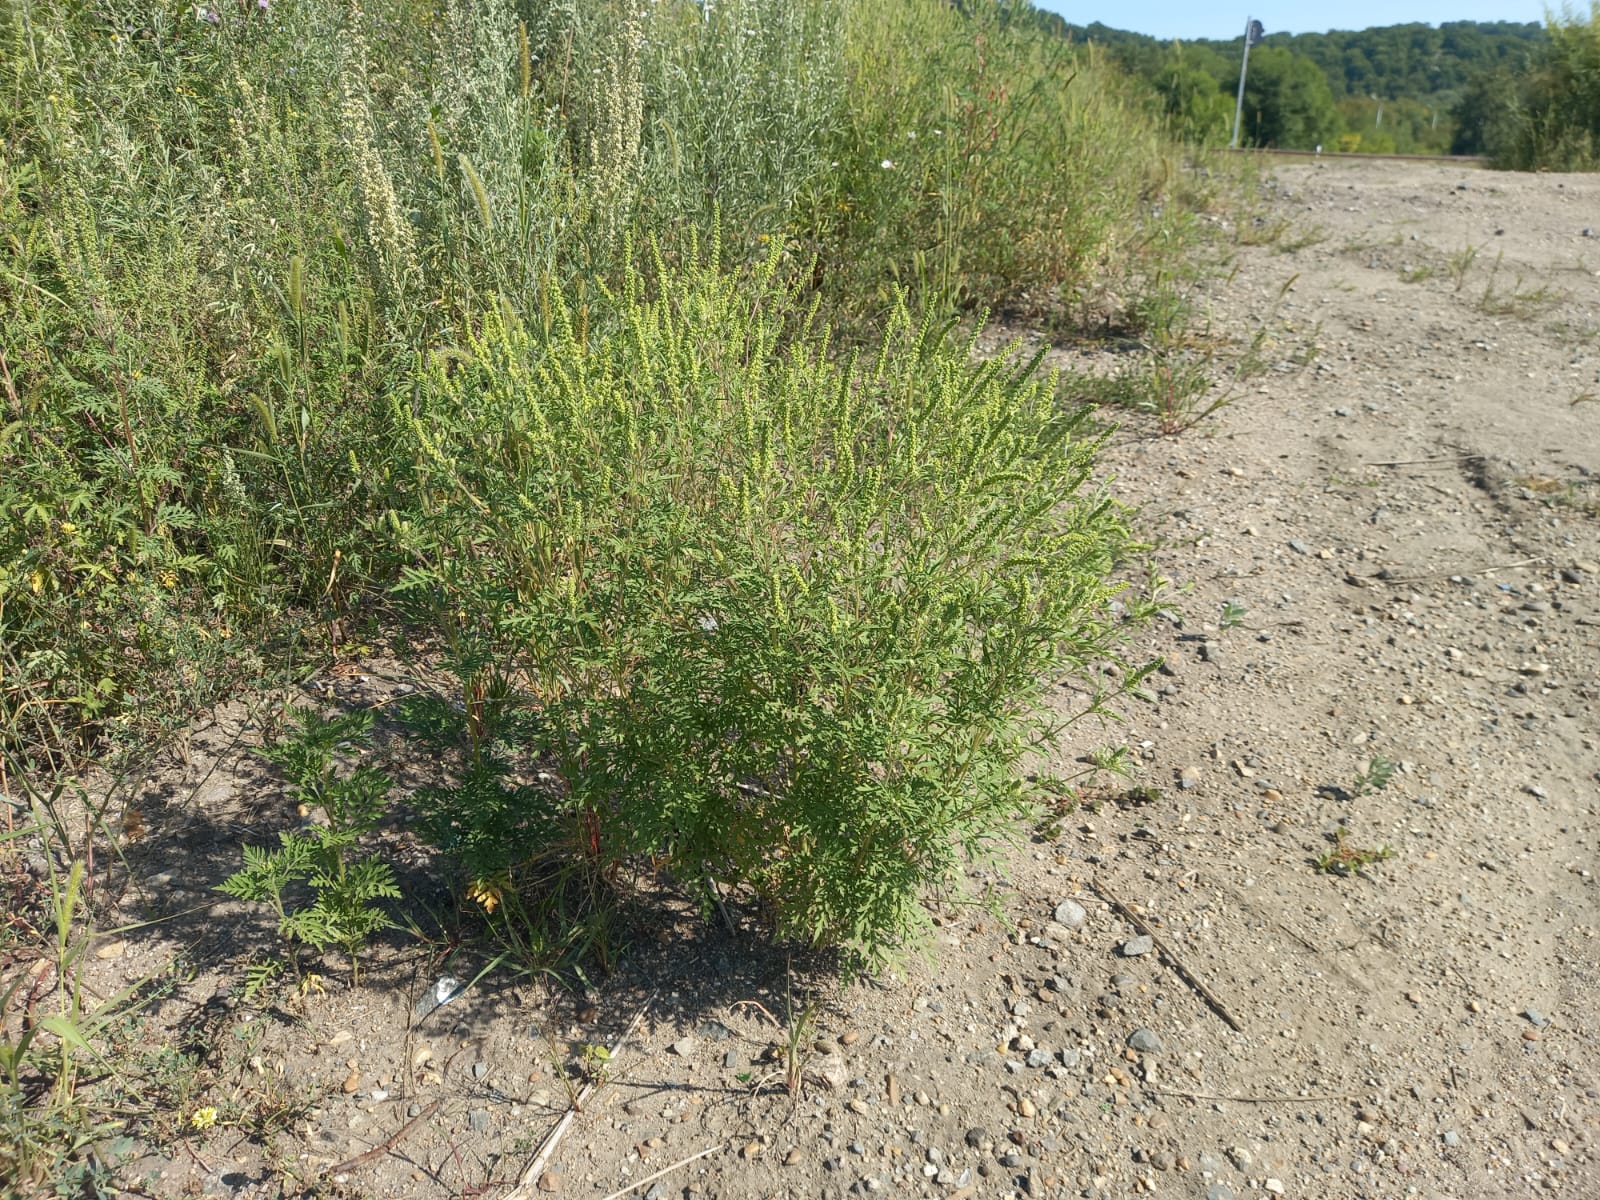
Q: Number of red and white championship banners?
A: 0